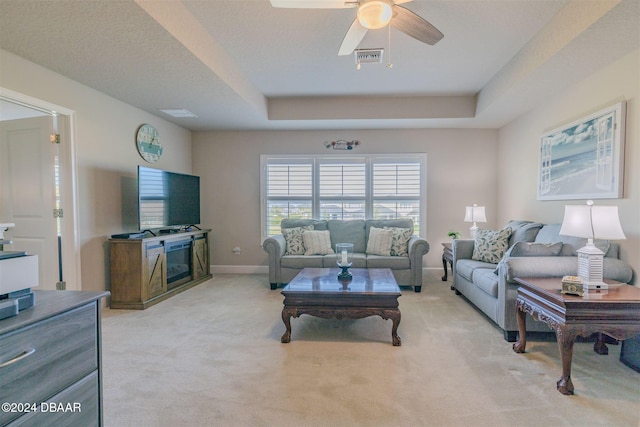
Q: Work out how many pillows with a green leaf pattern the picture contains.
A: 3